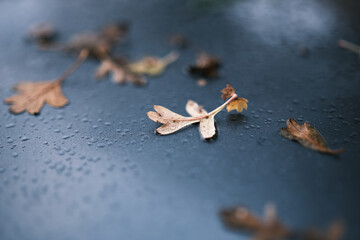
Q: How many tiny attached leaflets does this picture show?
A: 2